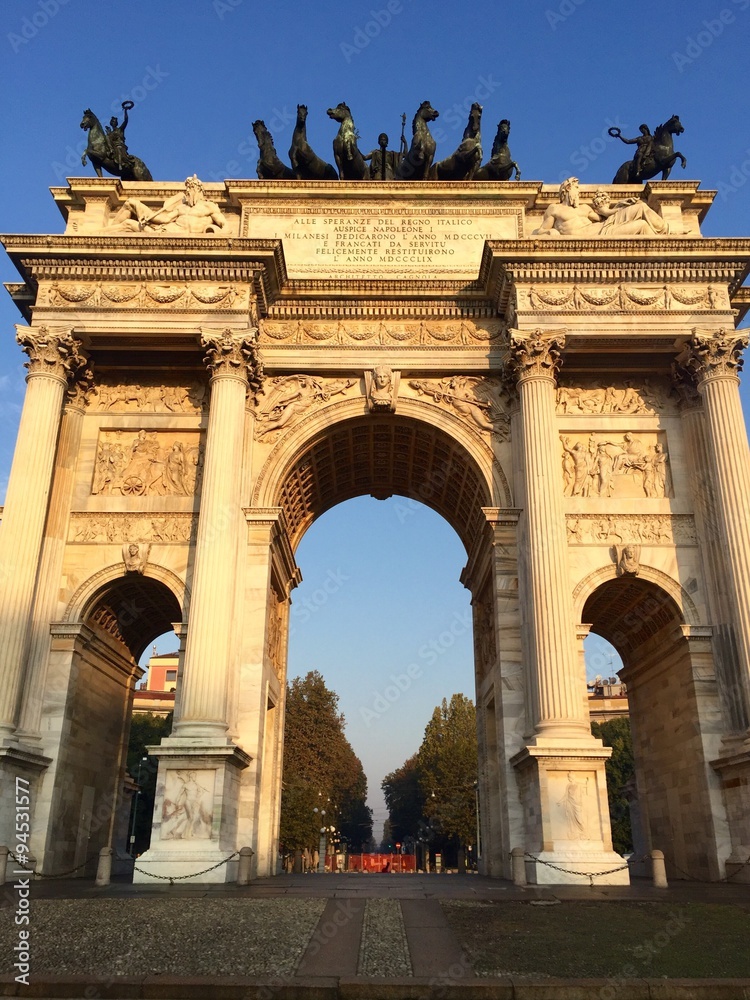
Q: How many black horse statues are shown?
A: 8